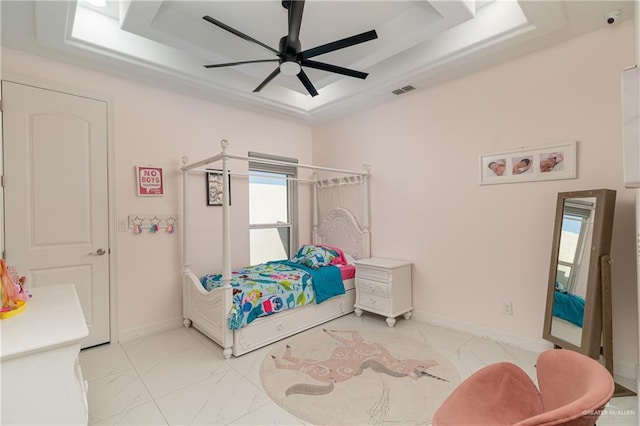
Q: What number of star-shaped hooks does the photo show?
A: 3